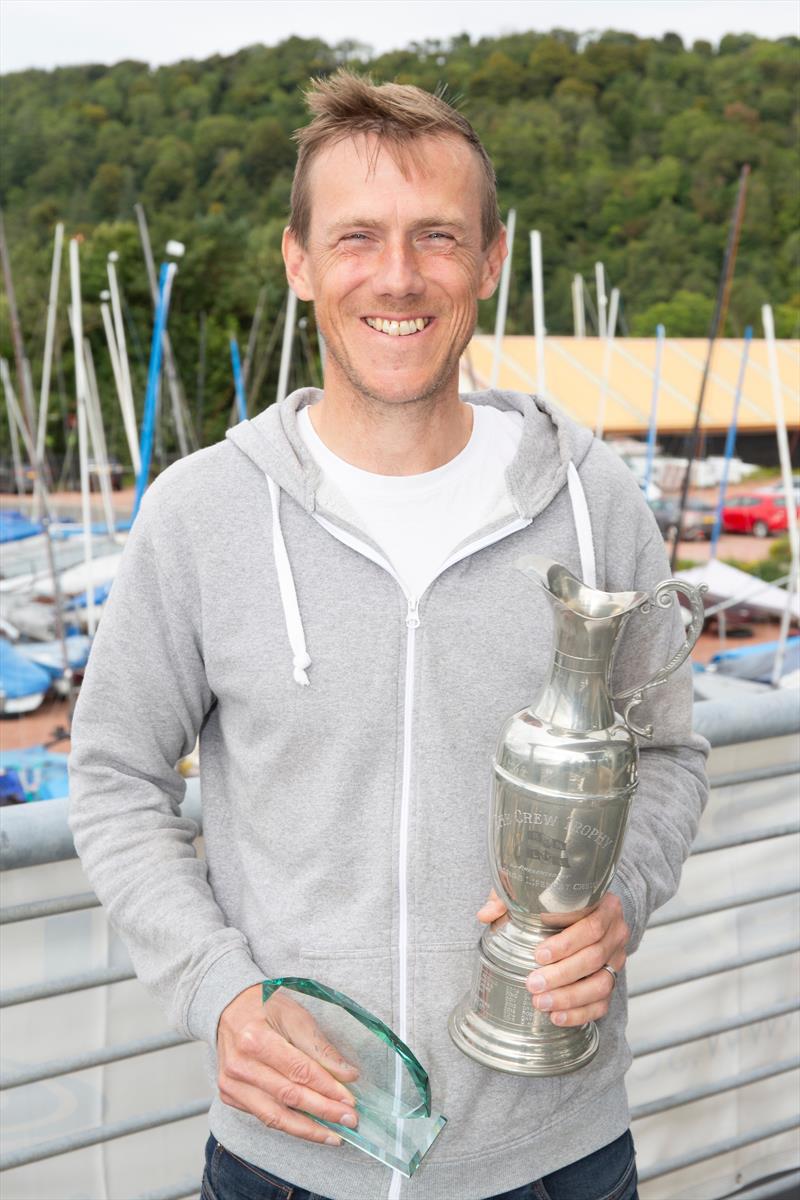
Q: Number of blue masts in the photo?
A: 4